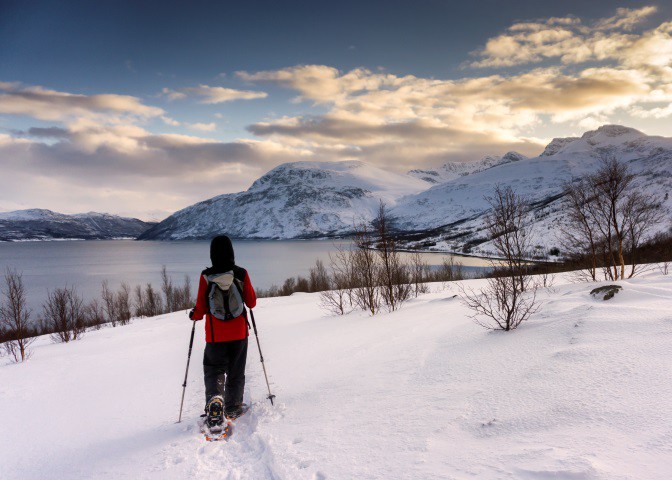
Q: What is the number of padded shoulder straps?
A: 2